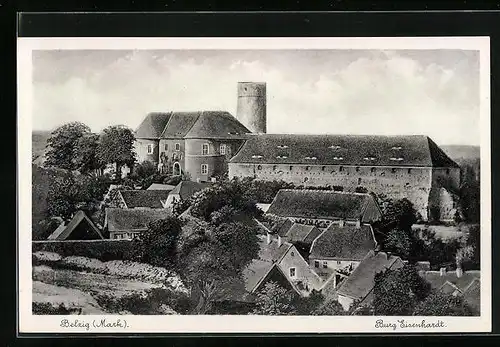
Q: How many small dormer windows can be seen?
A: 9